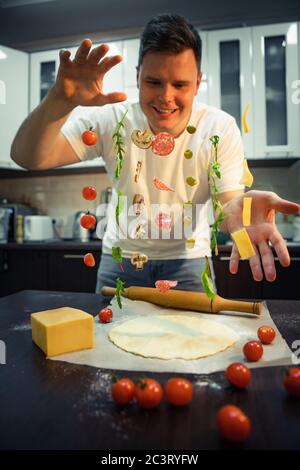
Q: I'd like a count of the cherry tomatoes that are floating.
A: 4